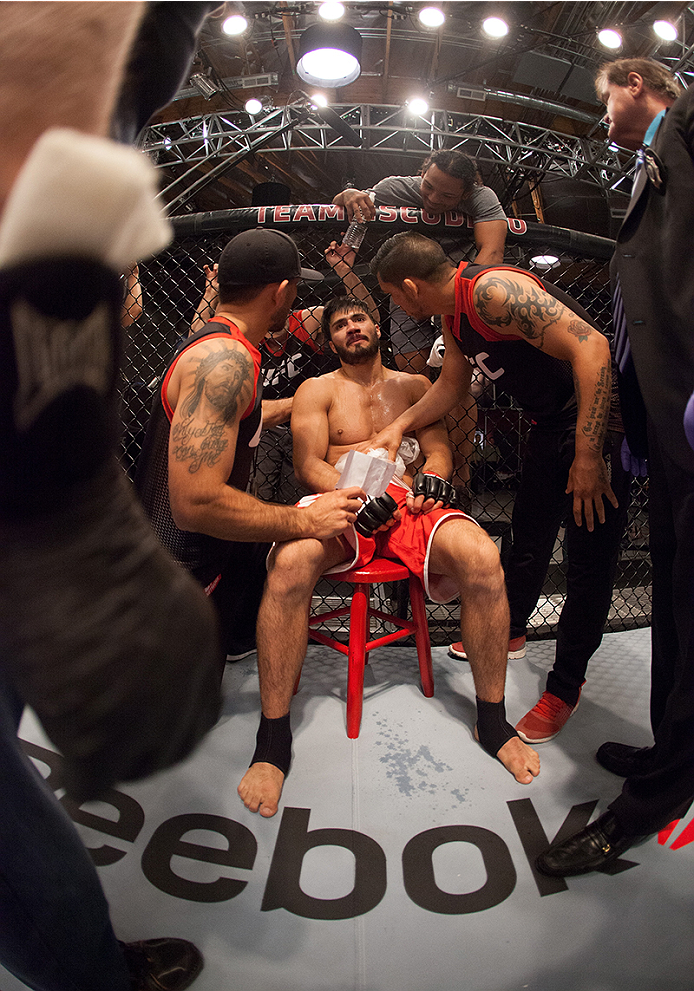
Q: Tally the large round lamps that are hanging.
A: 1